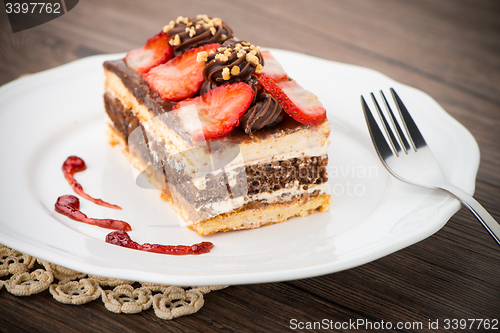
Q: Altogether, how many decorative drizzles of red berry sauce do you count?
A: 3